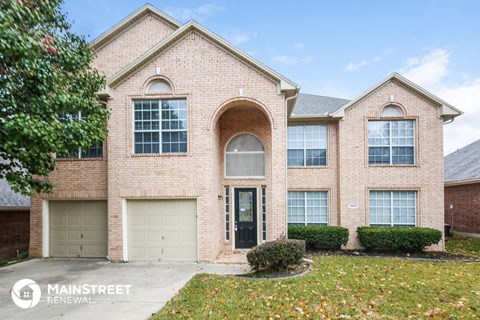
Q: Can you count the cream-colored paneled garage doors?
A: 2